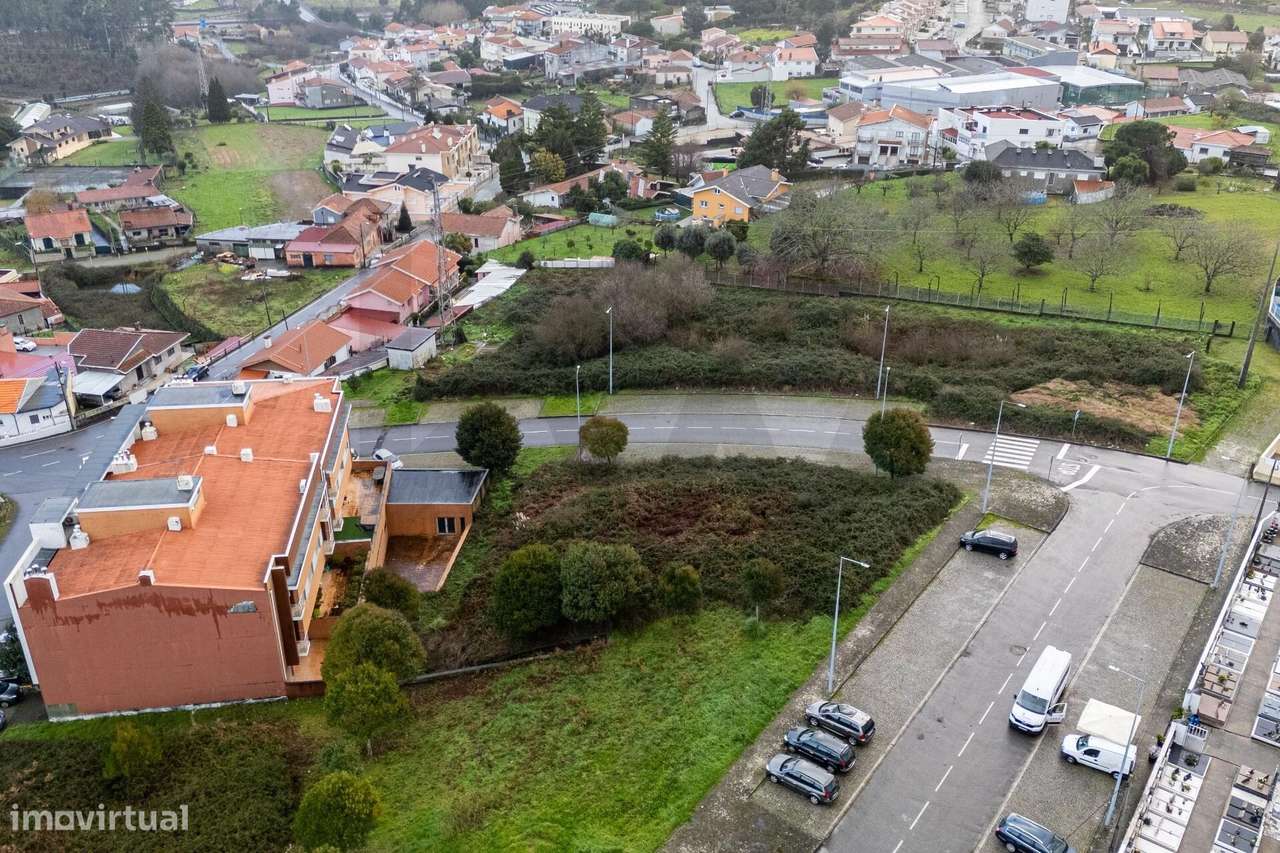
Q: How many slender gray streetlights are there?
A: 9